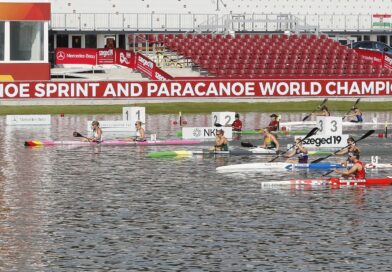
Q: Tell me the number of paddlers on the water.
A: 11